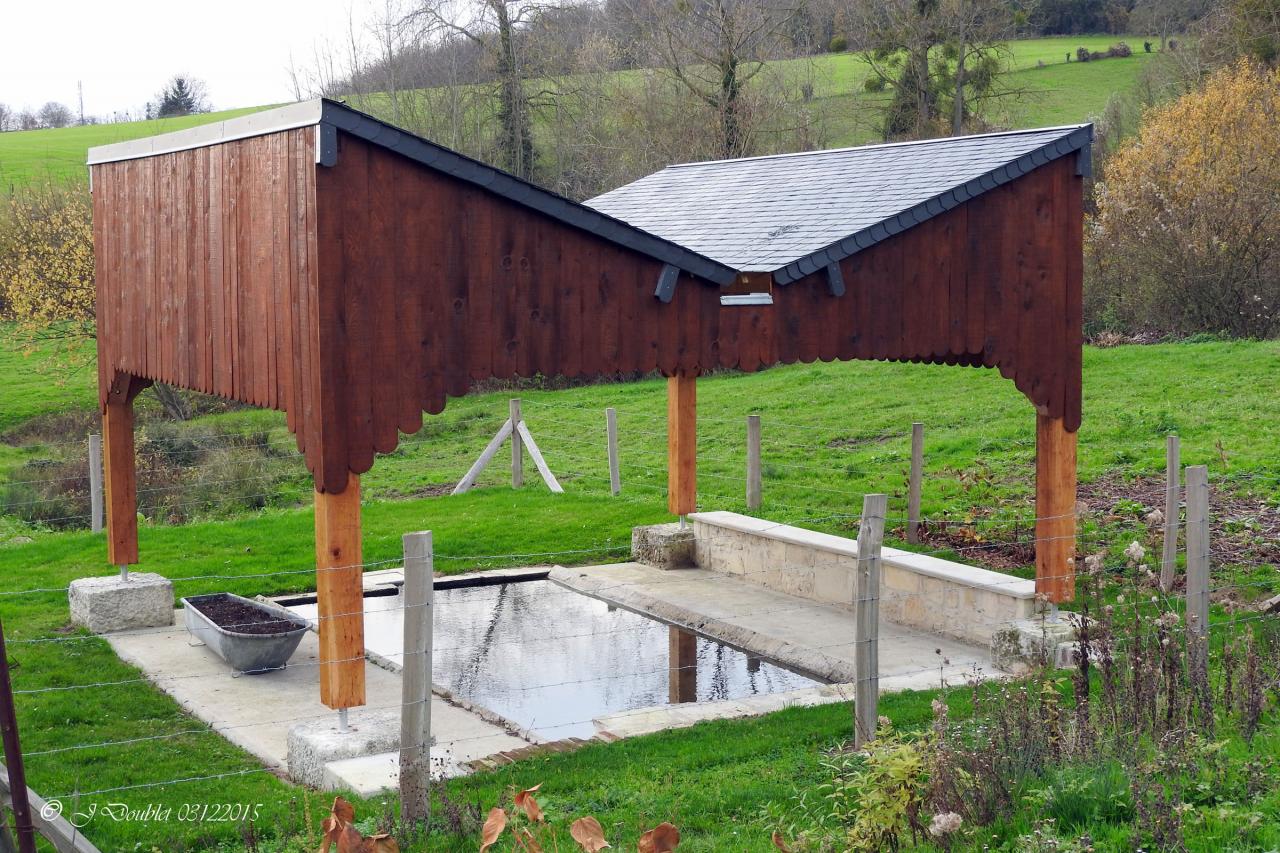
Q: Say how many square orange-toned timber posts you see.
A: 4